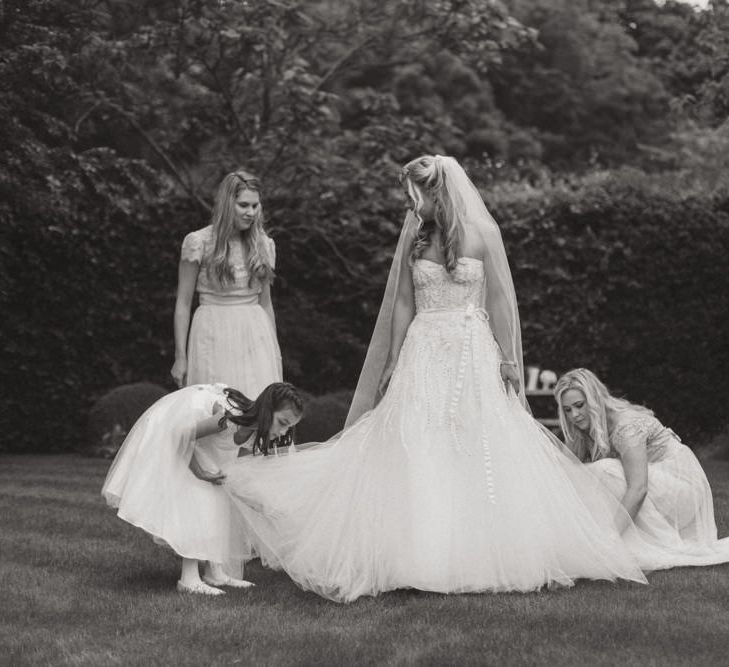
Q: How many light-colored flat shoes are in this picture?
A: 2